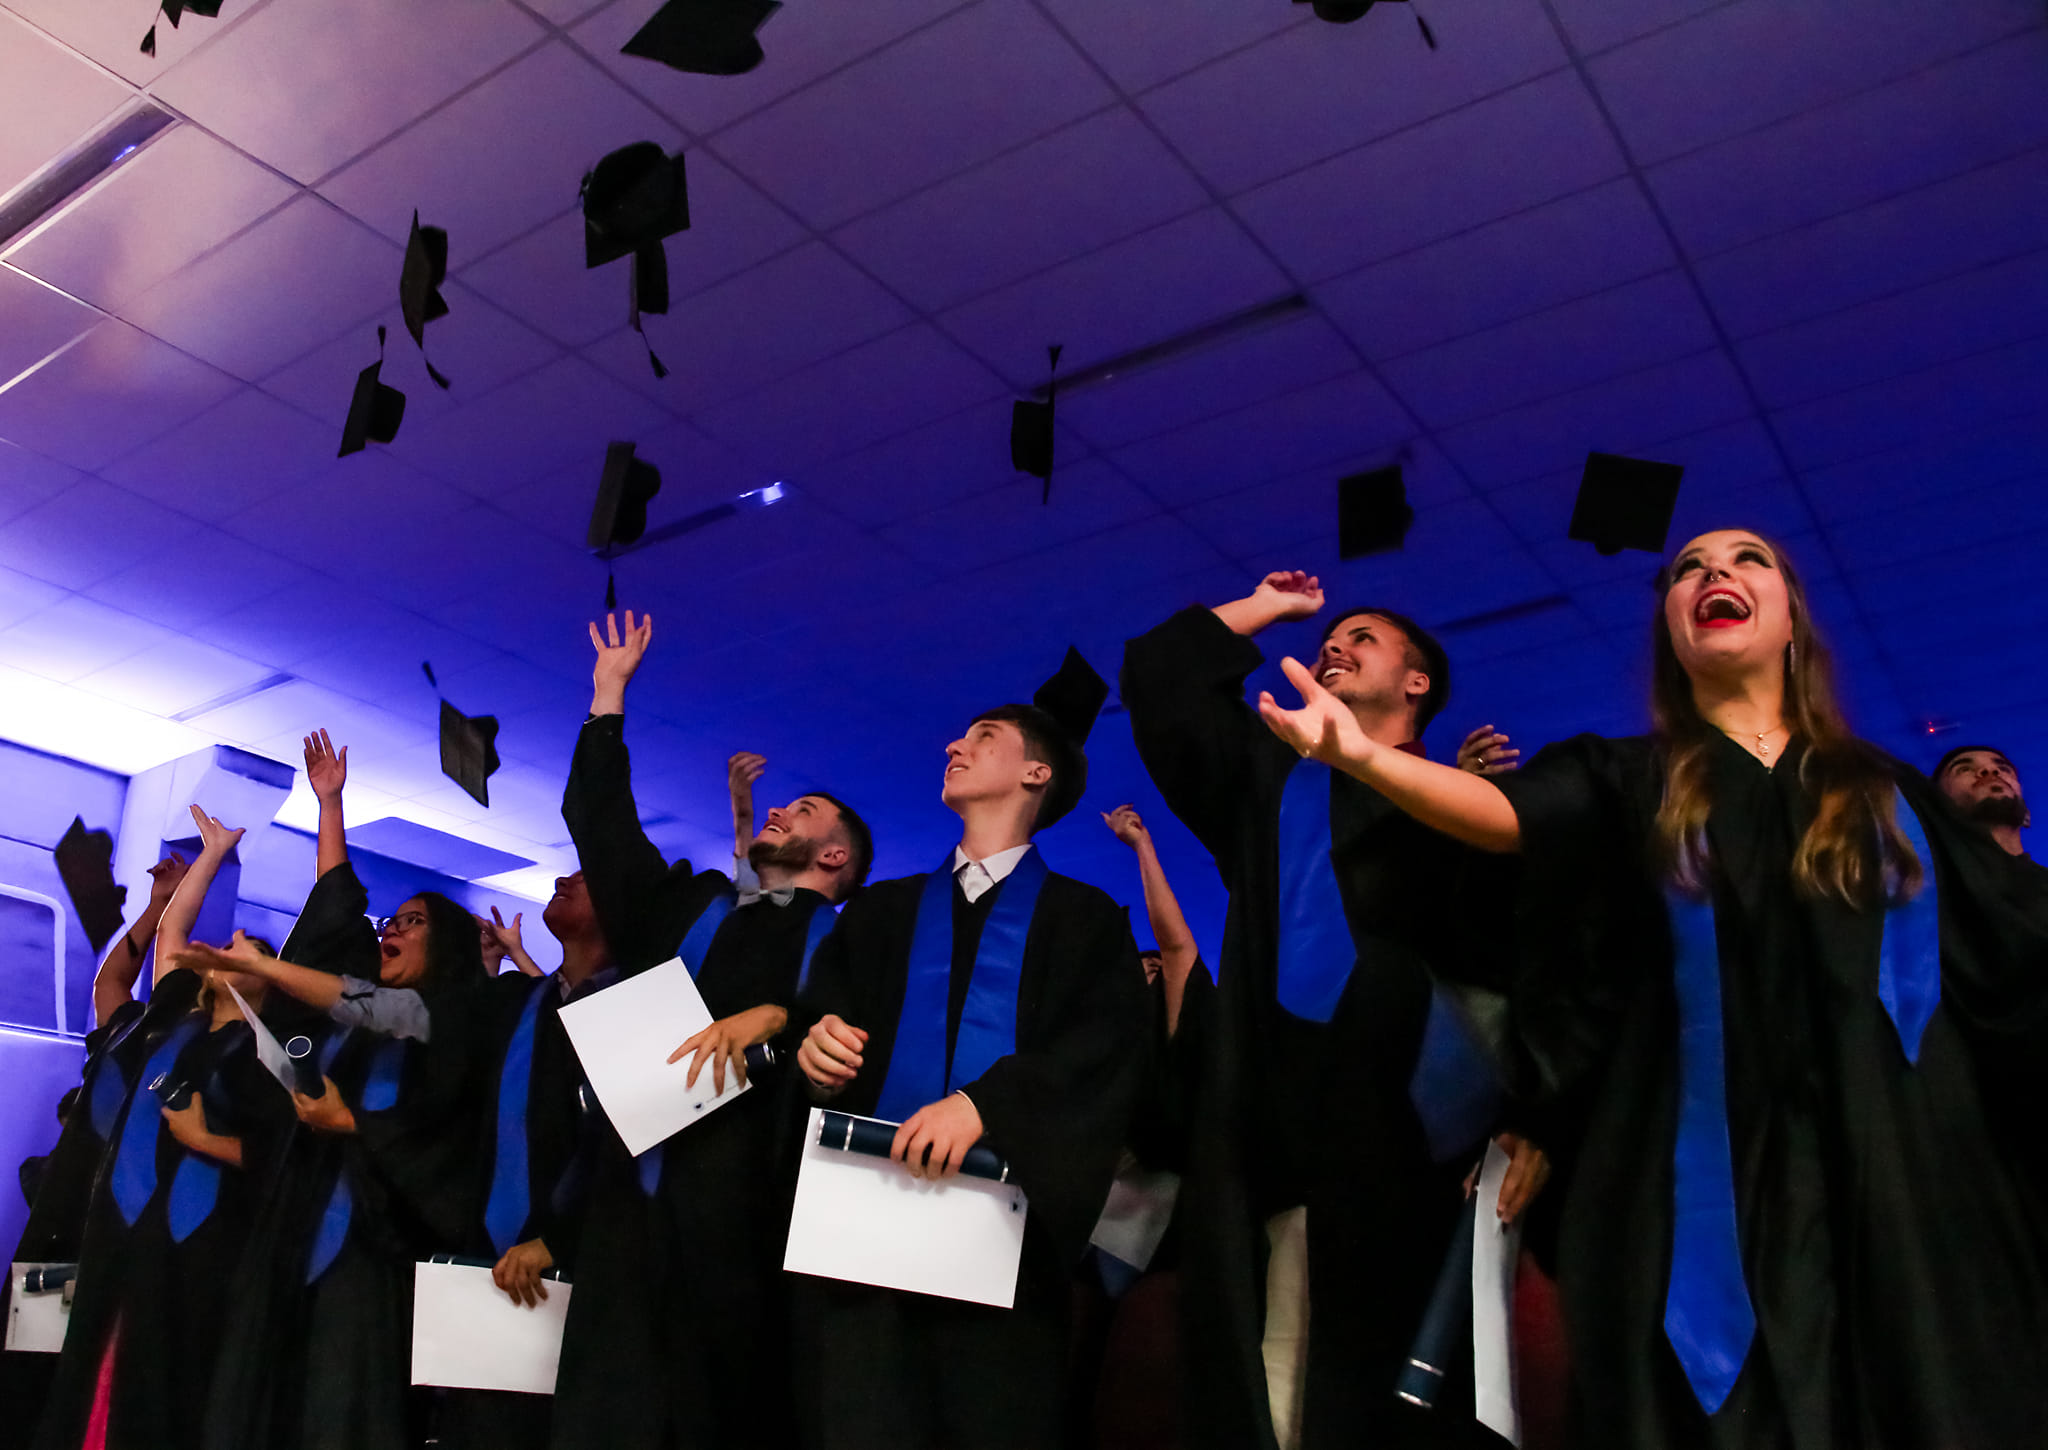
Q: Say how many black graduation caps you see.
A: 14